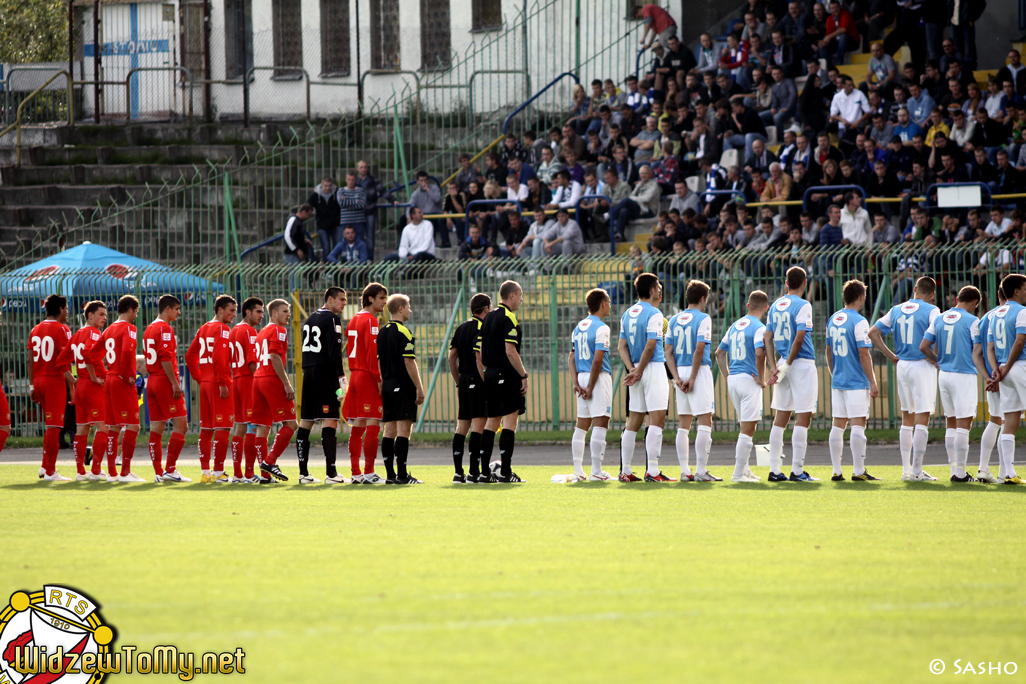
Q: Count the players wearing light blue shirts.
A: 10